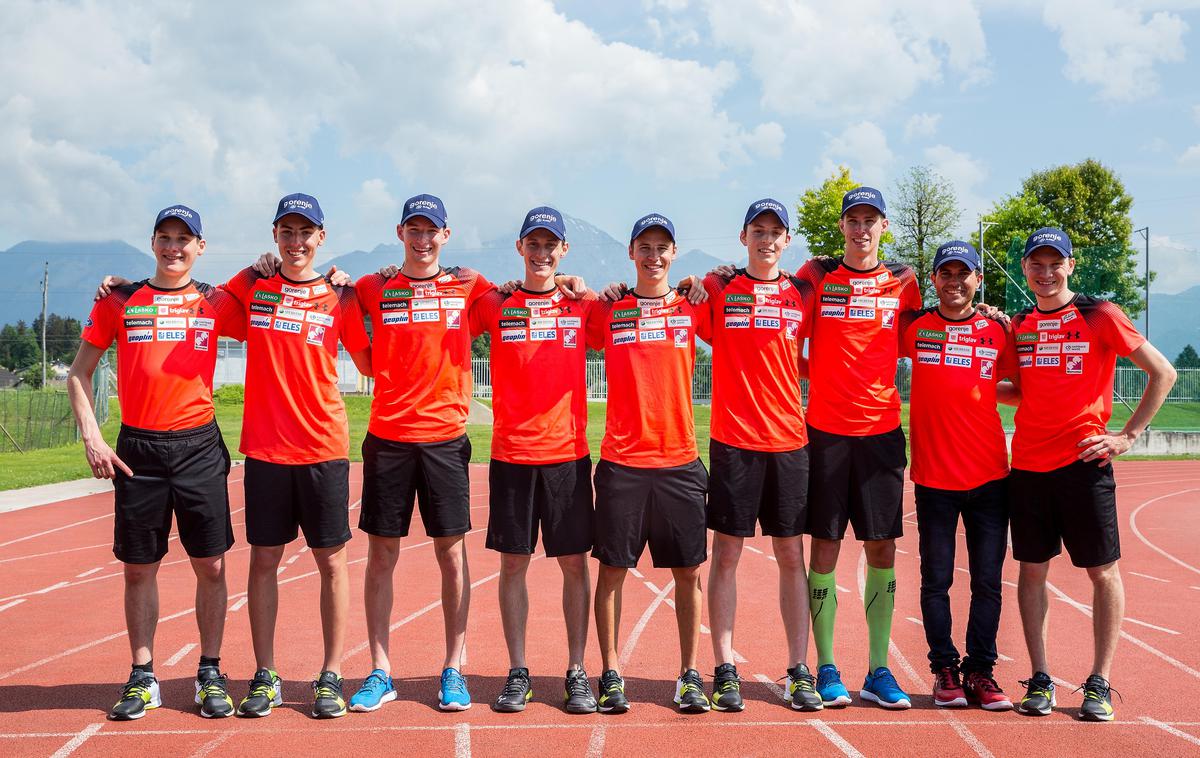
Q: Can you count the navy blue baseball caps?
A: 9